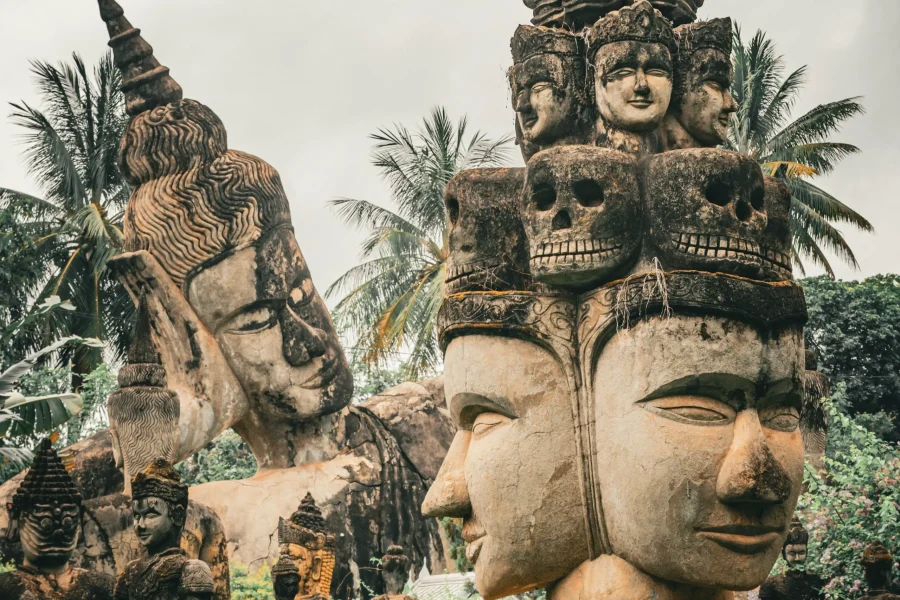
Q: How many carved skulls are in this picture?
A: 4